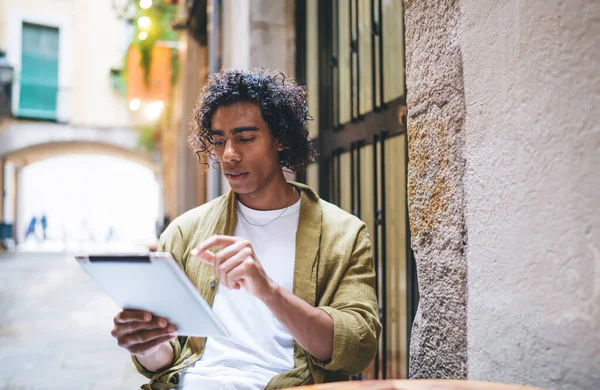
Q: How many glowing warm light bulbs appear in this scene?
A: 5